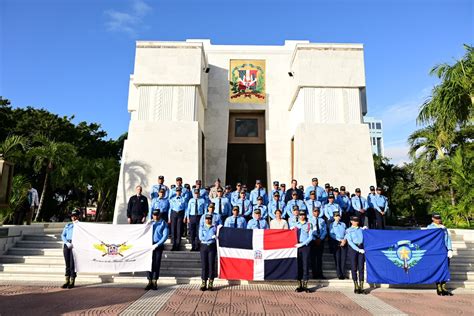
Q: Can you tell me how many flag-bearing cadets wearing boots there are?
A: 6